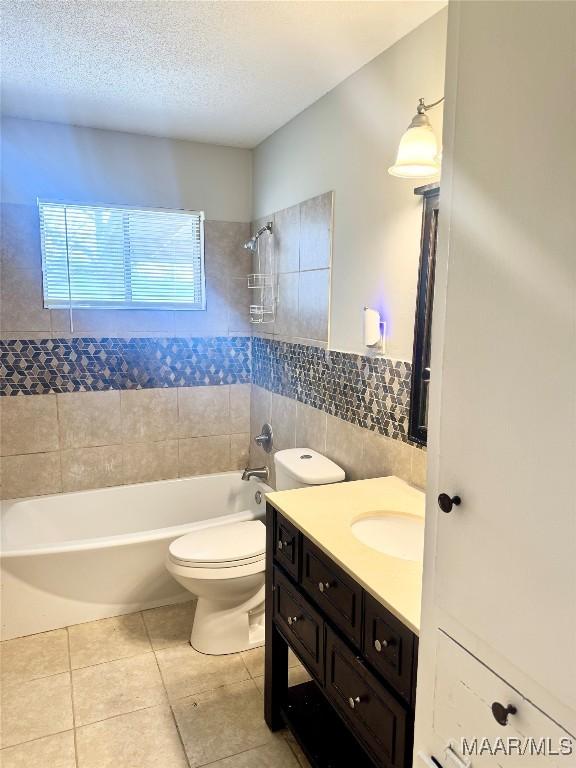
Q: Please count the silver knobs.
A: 5